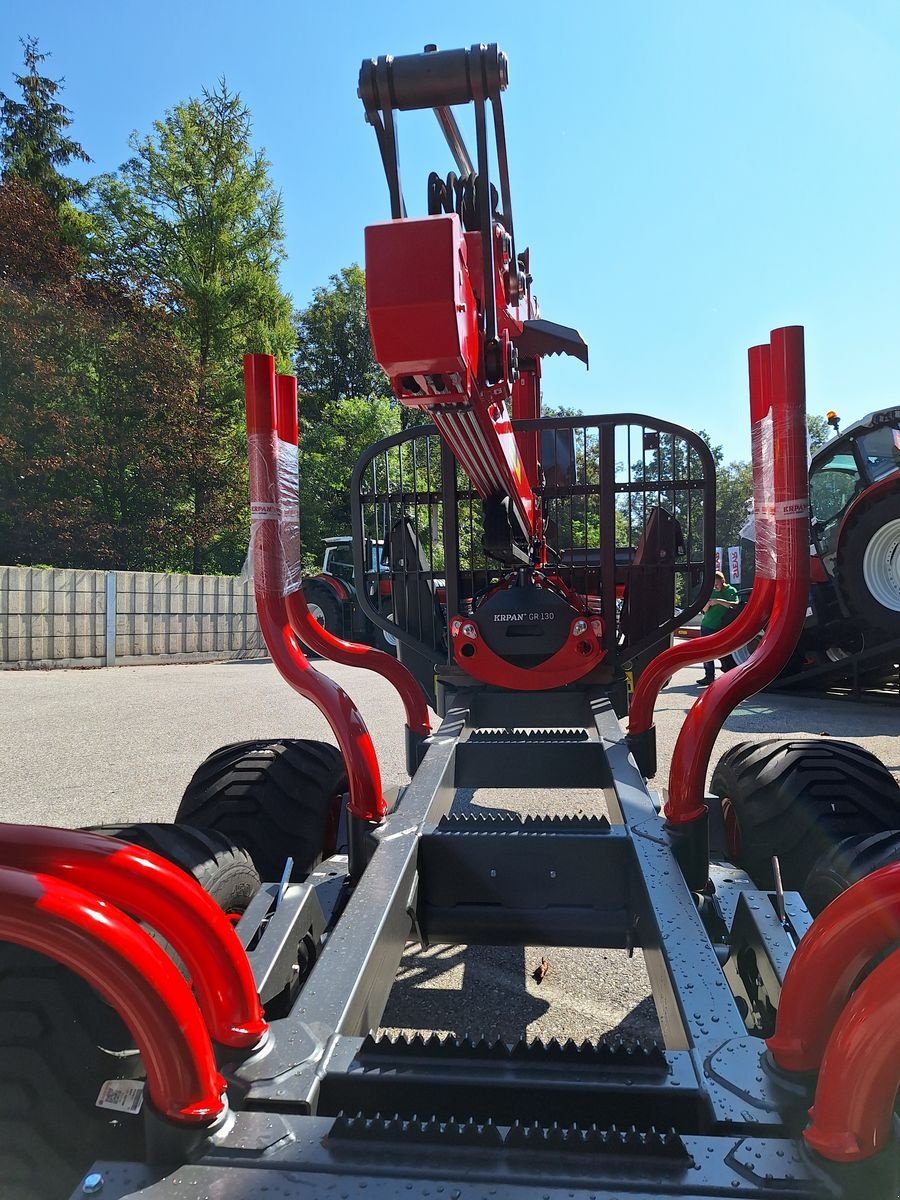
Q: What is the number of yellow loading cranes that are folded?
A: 0